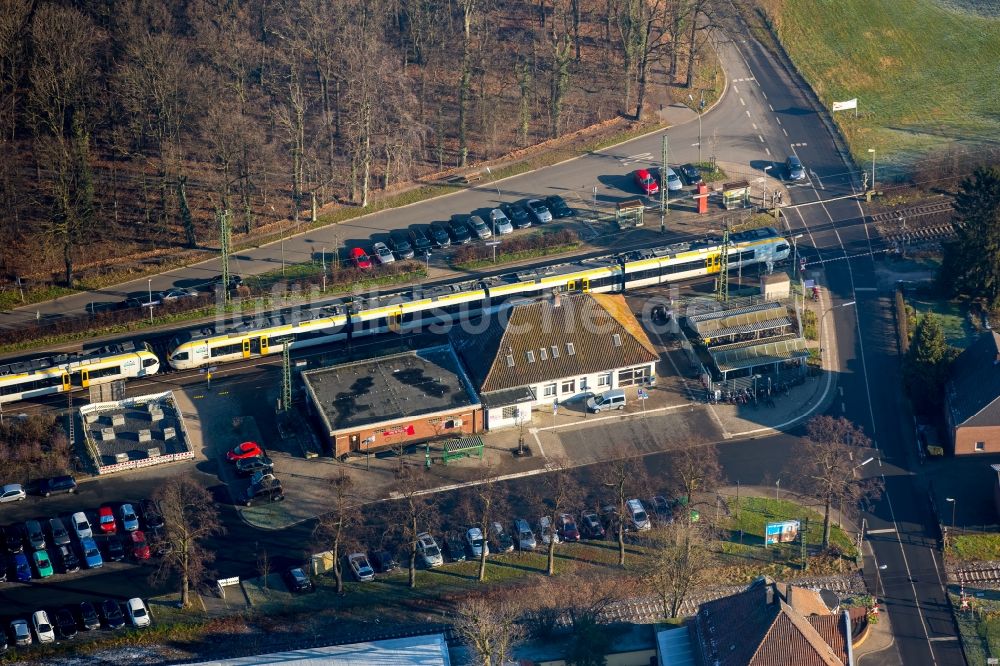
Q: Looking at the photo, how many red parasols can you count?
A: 0